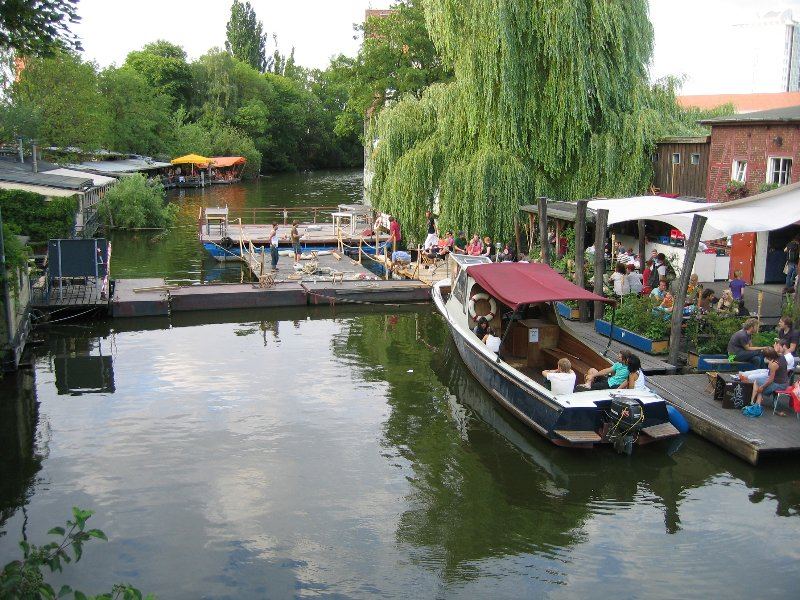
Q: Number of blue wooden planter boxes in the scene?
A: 3